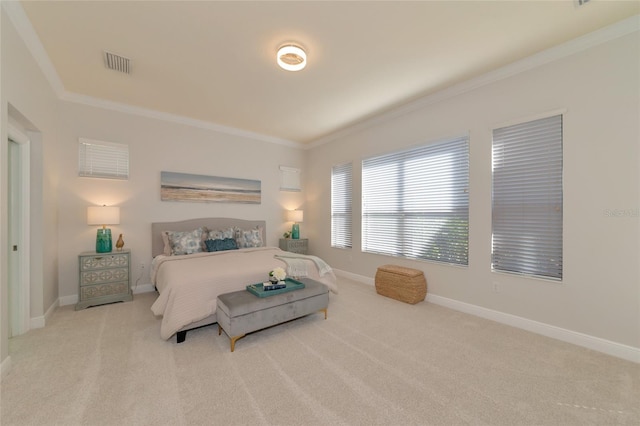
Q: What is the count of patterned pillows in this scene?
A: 3